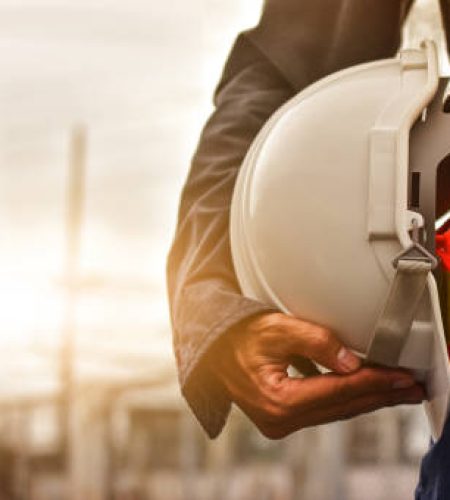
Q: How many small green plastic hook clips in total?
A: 0